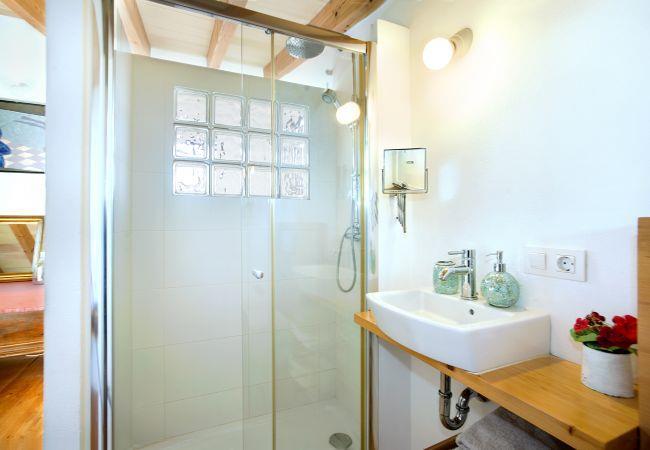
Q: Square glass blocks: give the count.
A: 12